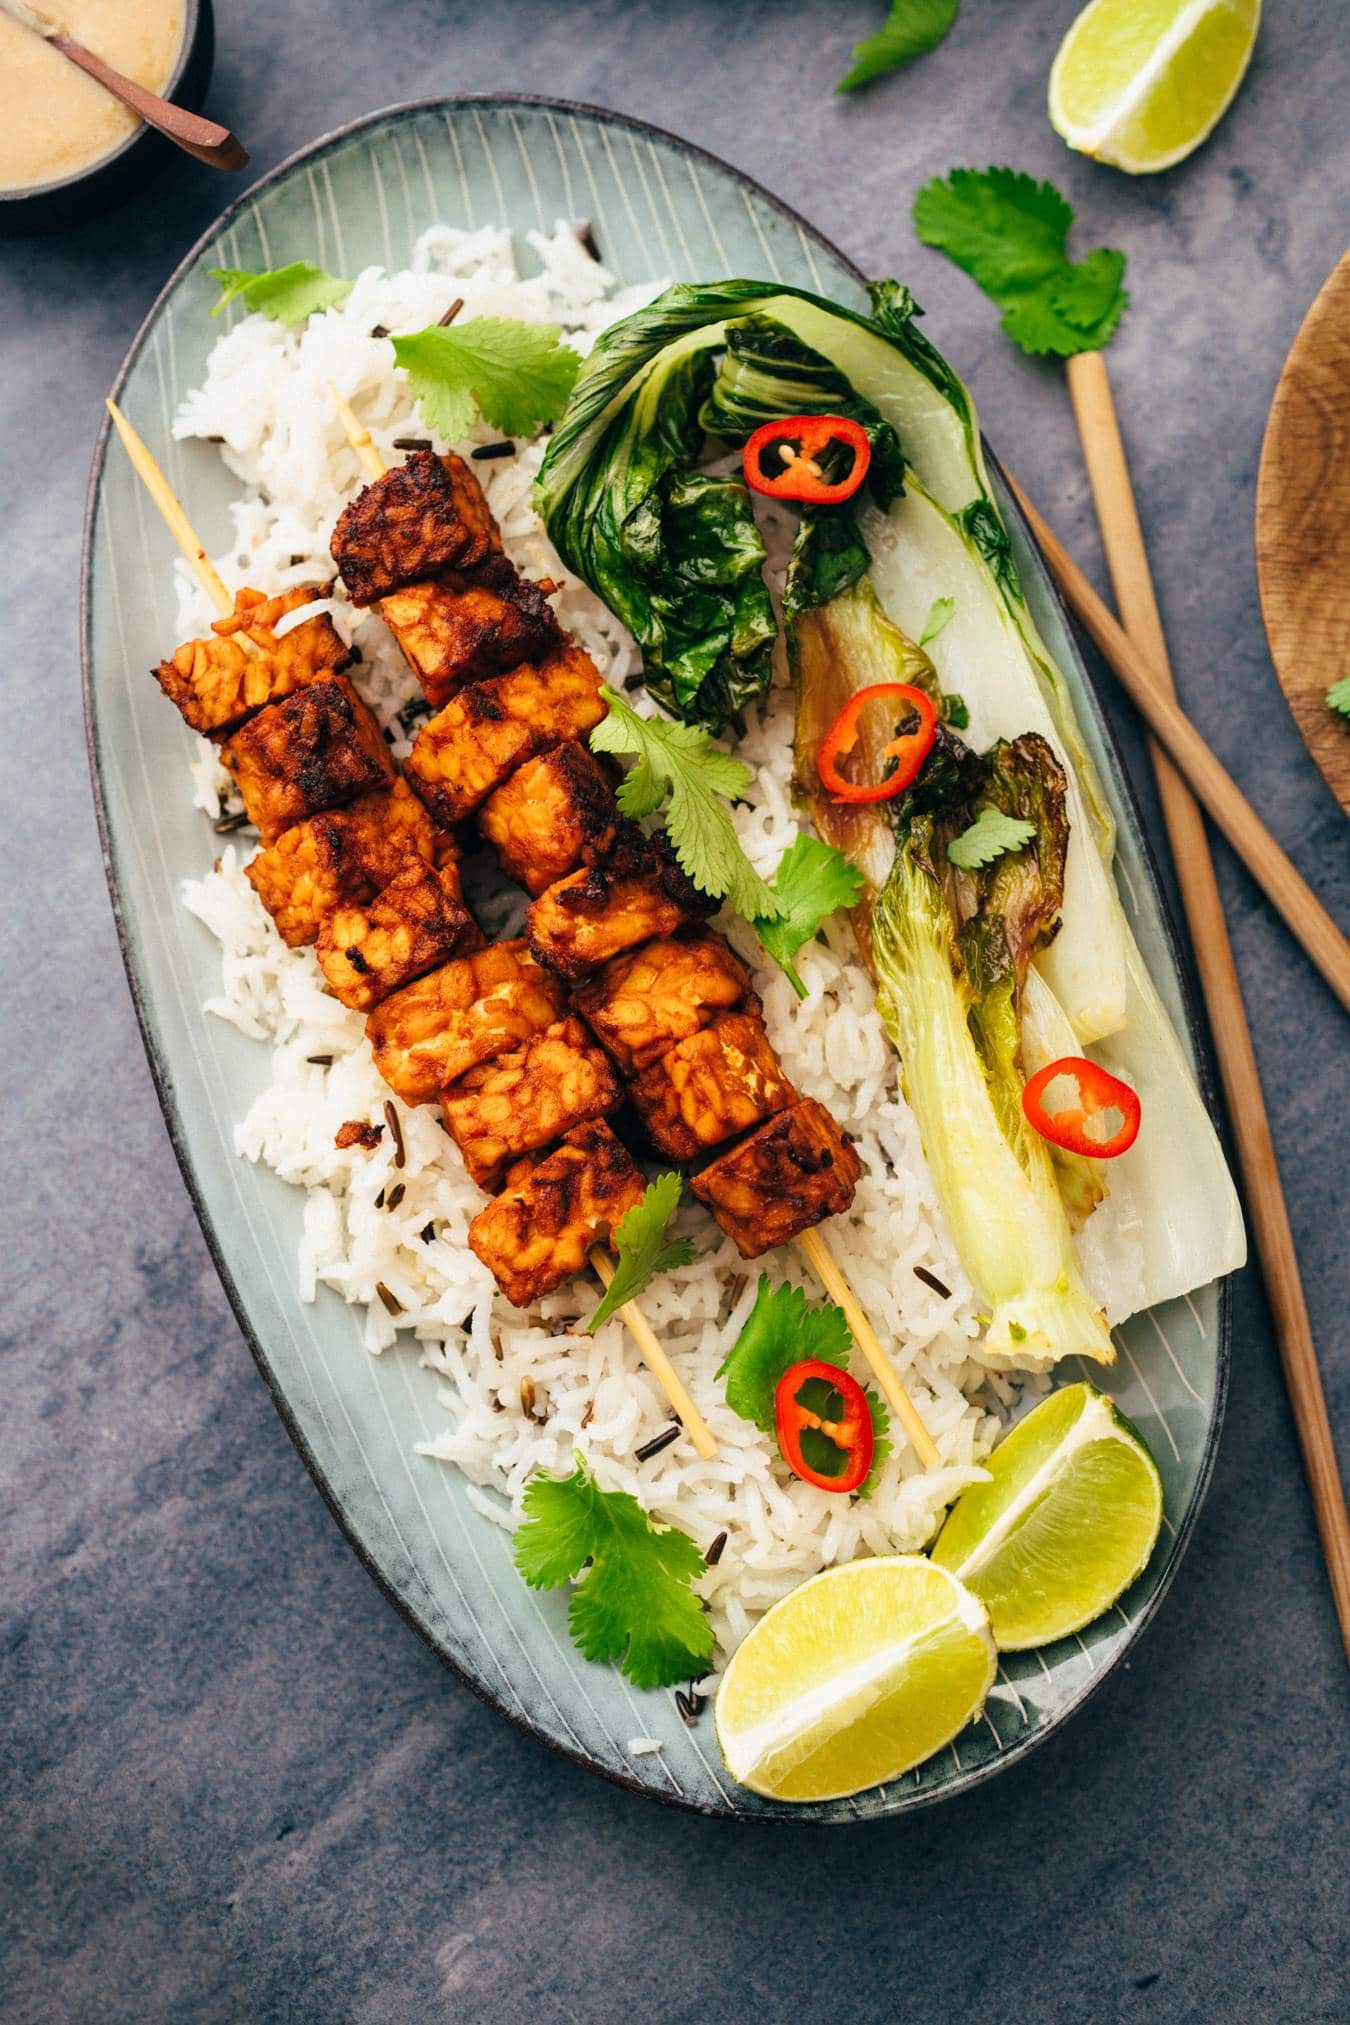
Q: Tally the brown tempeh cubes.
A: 15